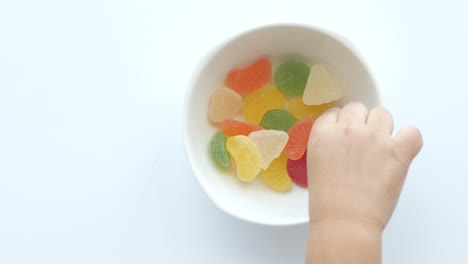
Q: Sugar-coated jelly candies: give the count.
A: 14